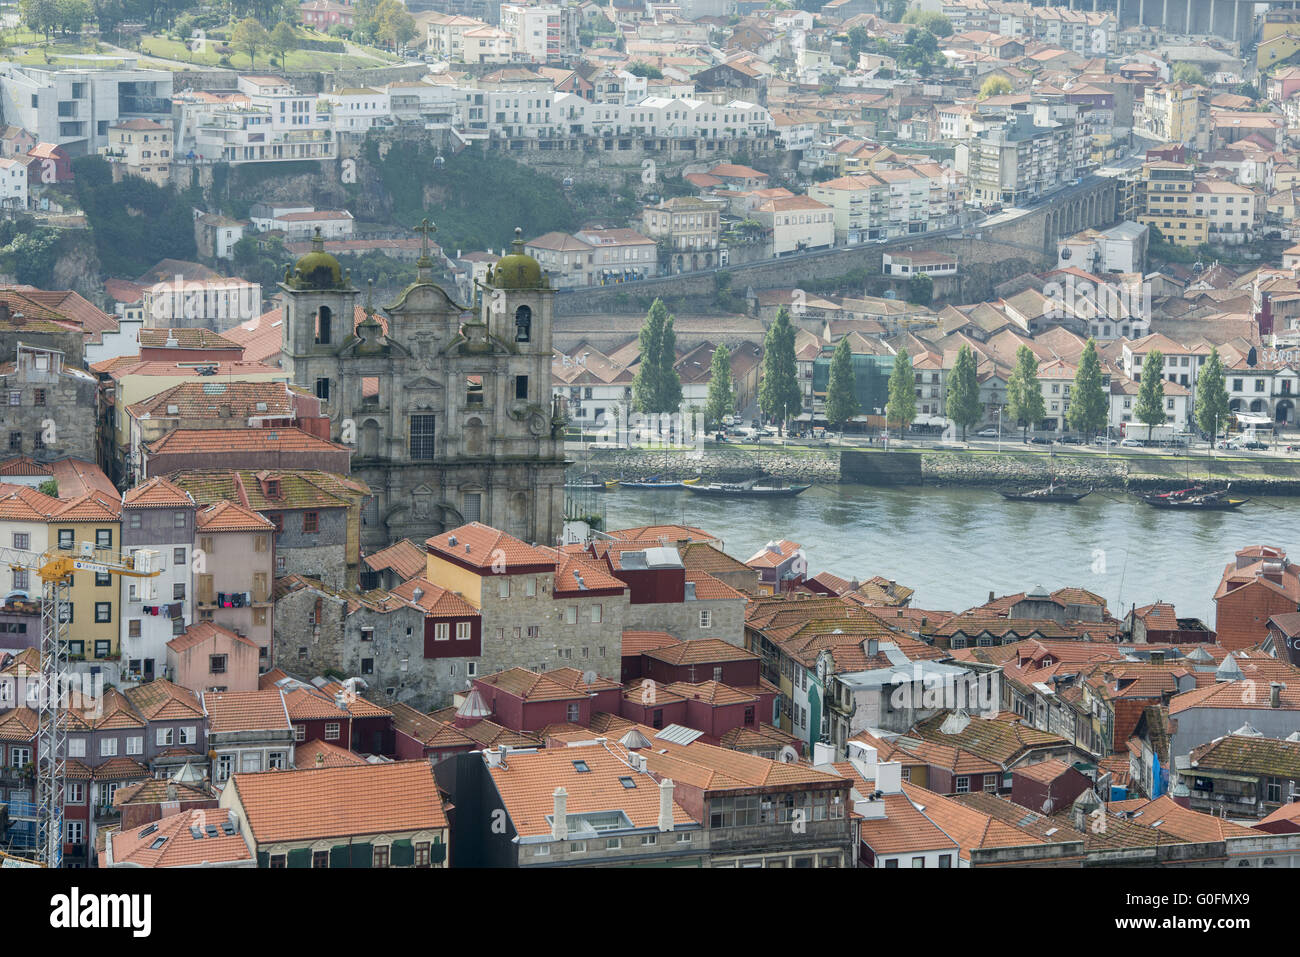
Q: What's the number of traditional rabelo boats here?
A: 6